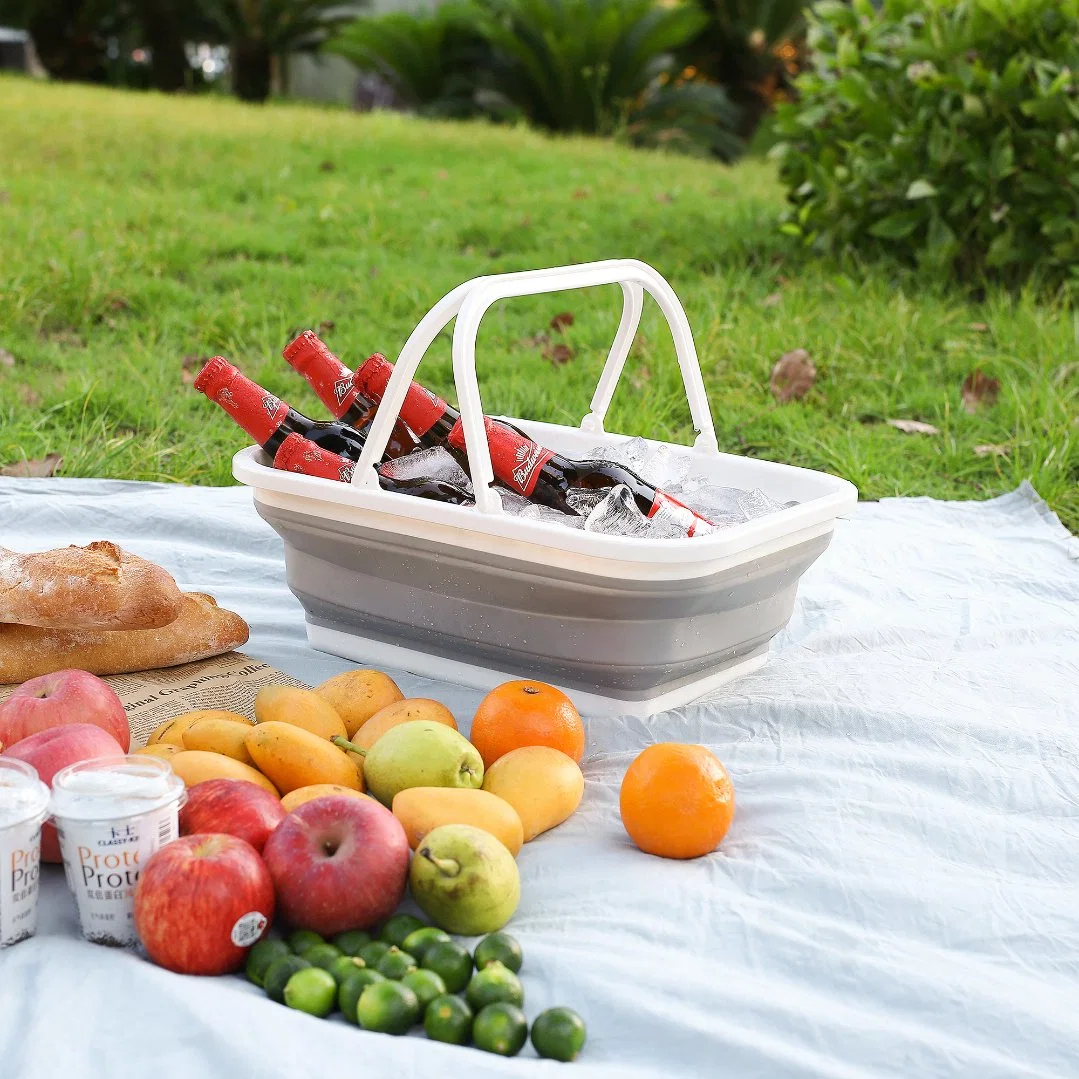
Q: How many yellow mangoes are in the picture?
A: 11